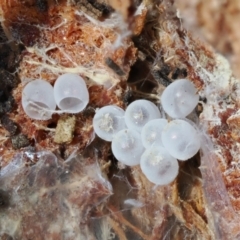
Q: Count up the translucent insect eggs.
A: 9